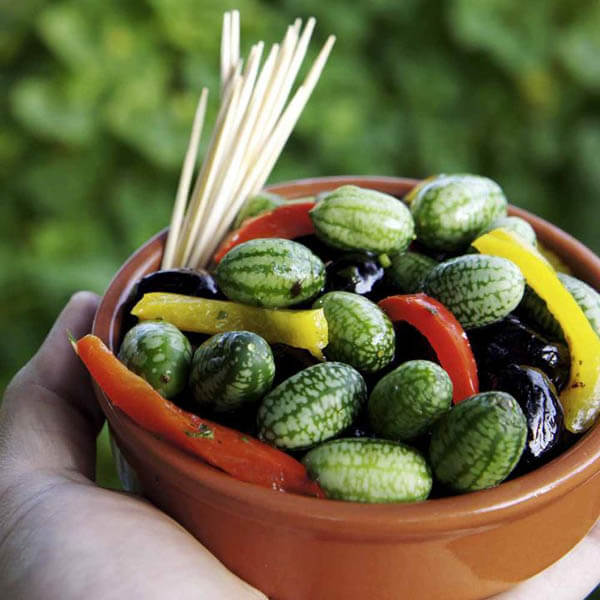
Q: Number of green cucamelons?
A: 15